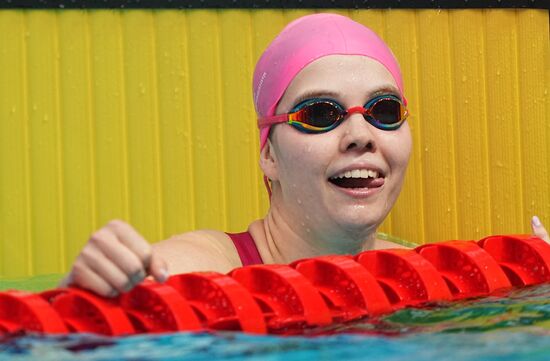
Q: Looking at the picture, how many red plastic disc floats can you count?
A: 9